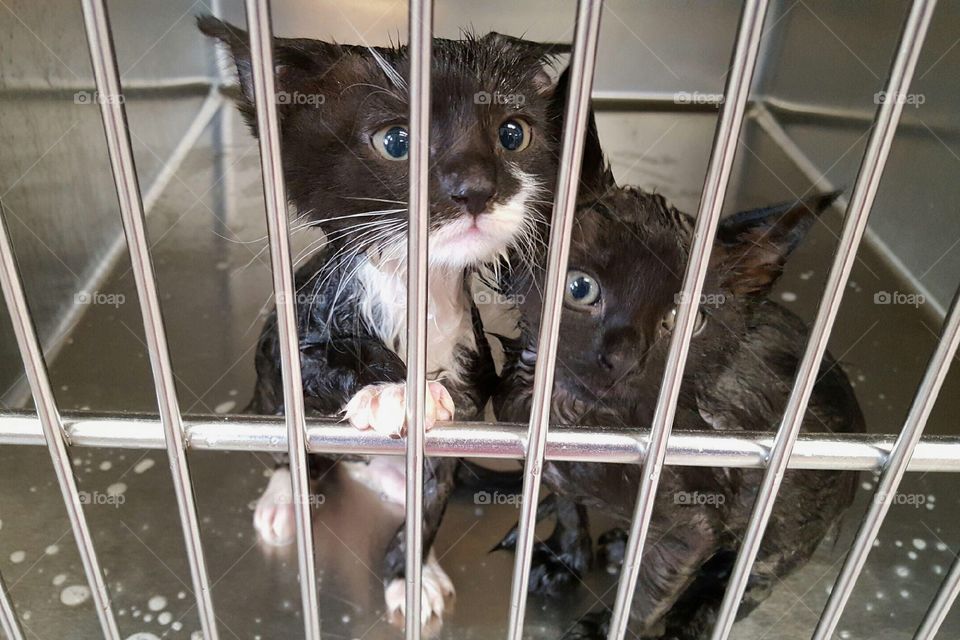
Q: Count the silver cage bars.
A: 11